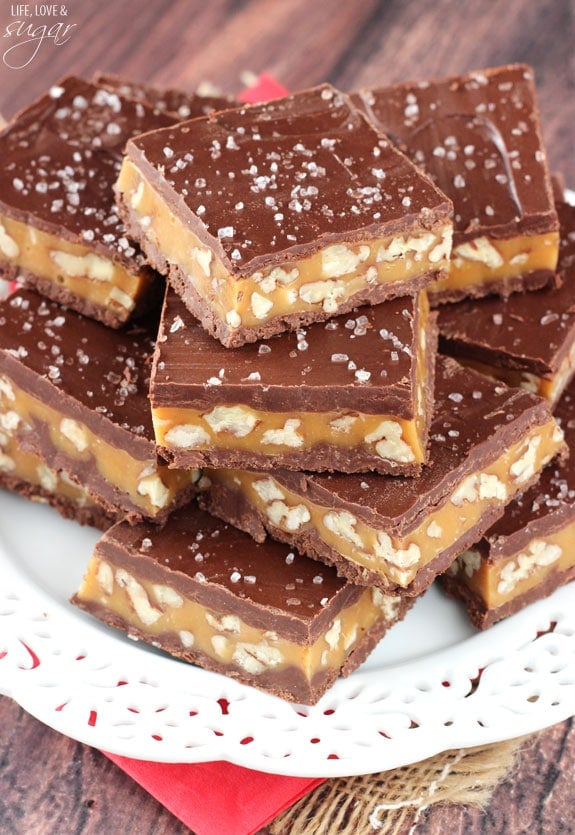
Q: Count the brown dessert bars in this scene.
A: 11